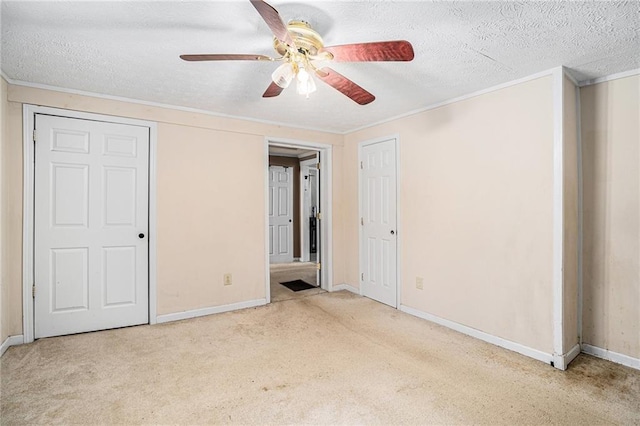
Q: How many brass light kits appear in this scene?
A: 1